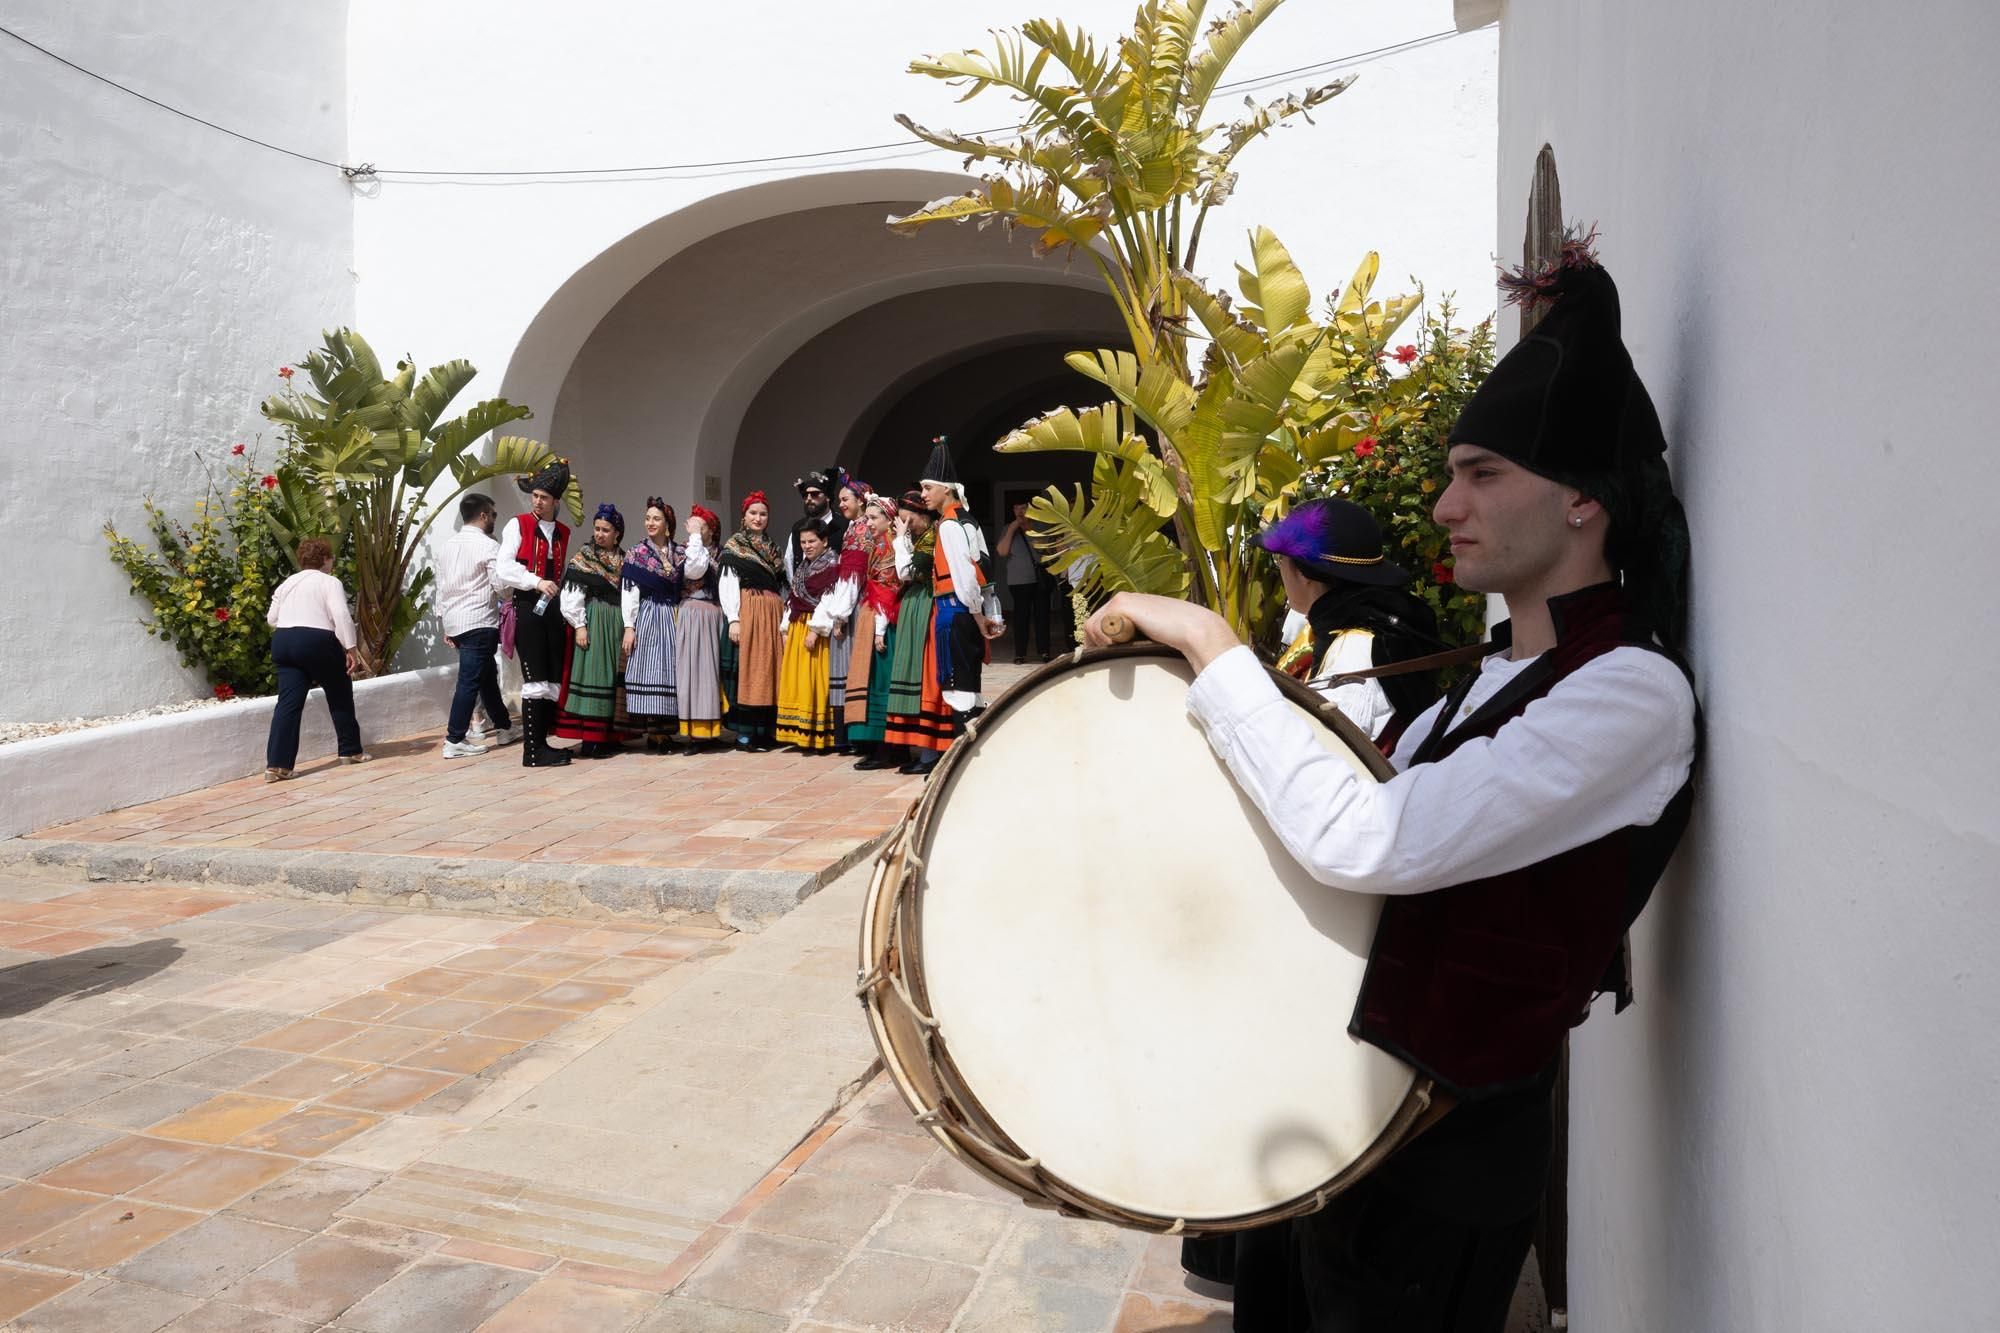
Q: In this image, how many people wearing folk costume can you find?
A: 13